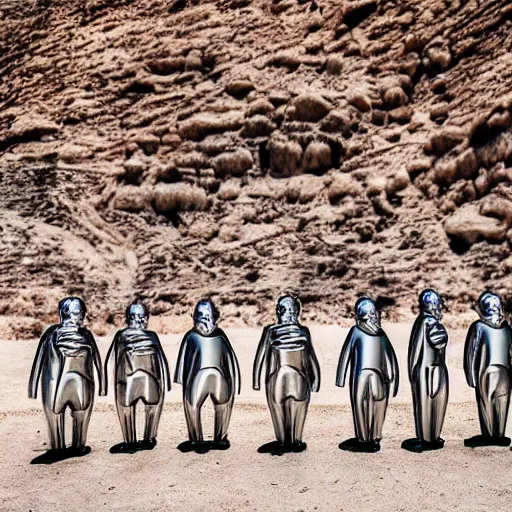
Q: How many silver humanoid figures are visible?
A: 7